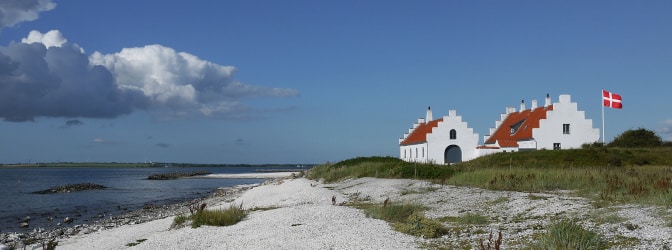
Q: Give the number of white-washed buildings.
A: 2